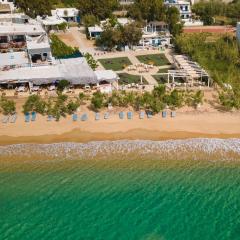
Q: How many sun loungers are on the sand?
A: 15